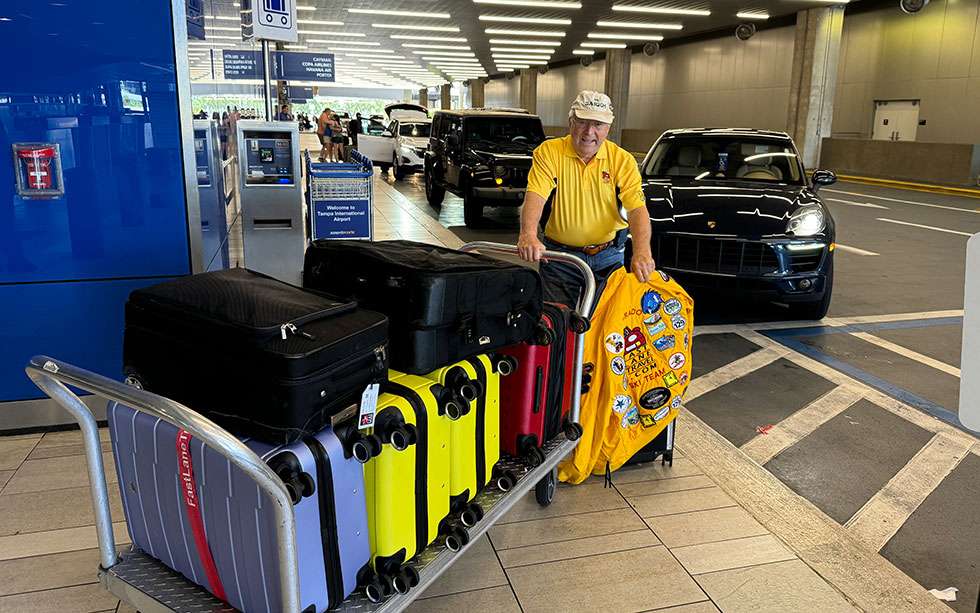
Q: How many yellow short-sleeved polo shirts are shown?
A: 1